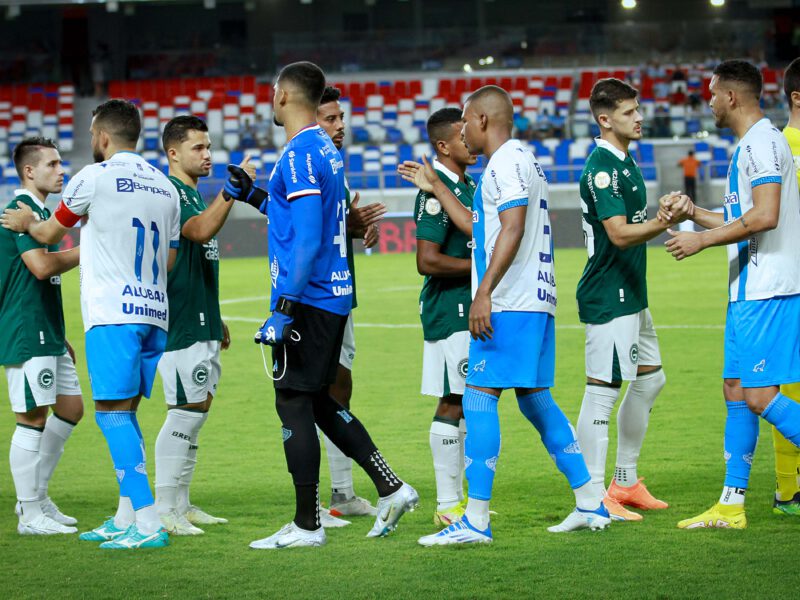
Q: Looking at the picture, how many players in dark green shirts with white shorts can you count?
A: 5